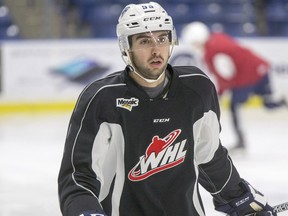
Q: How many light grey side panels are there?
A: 2